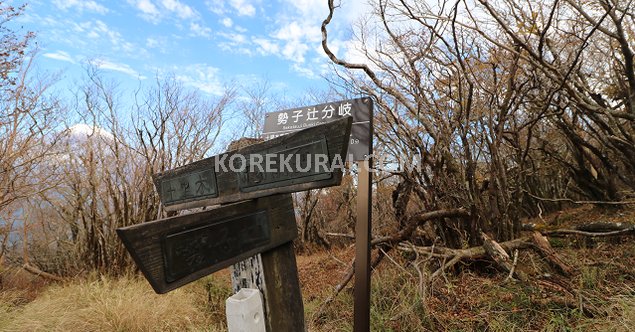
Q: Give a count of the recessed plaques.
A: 3